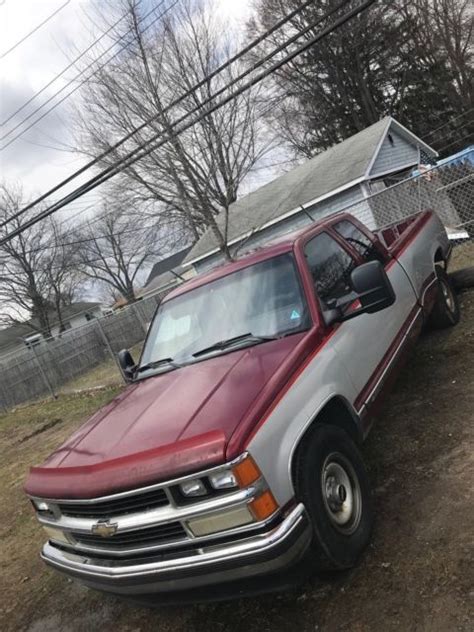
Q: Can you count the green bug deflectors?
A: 0